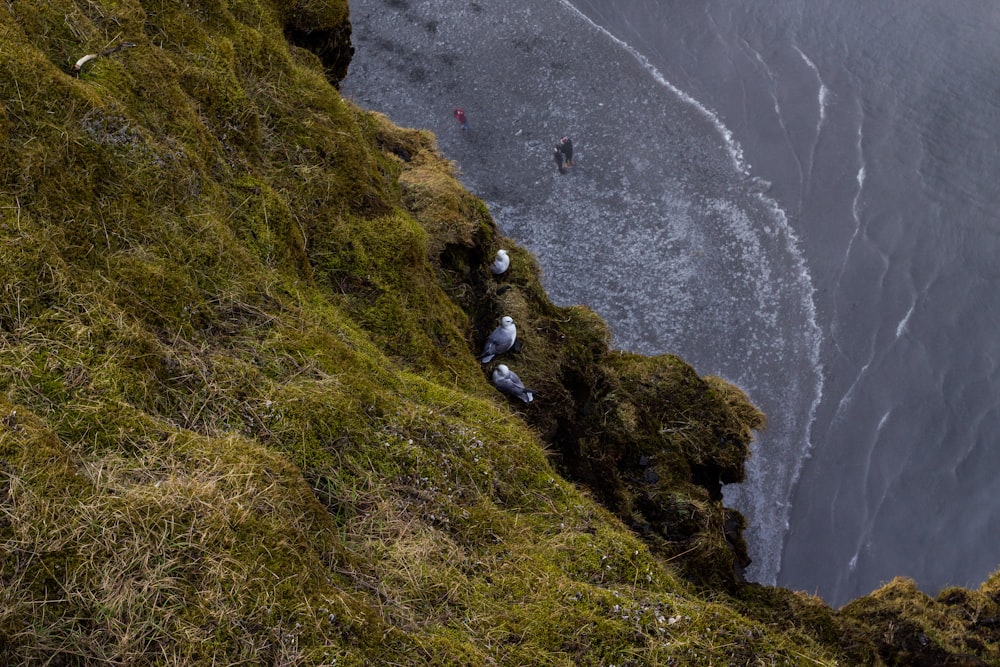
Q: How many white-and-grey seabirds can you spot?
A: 3